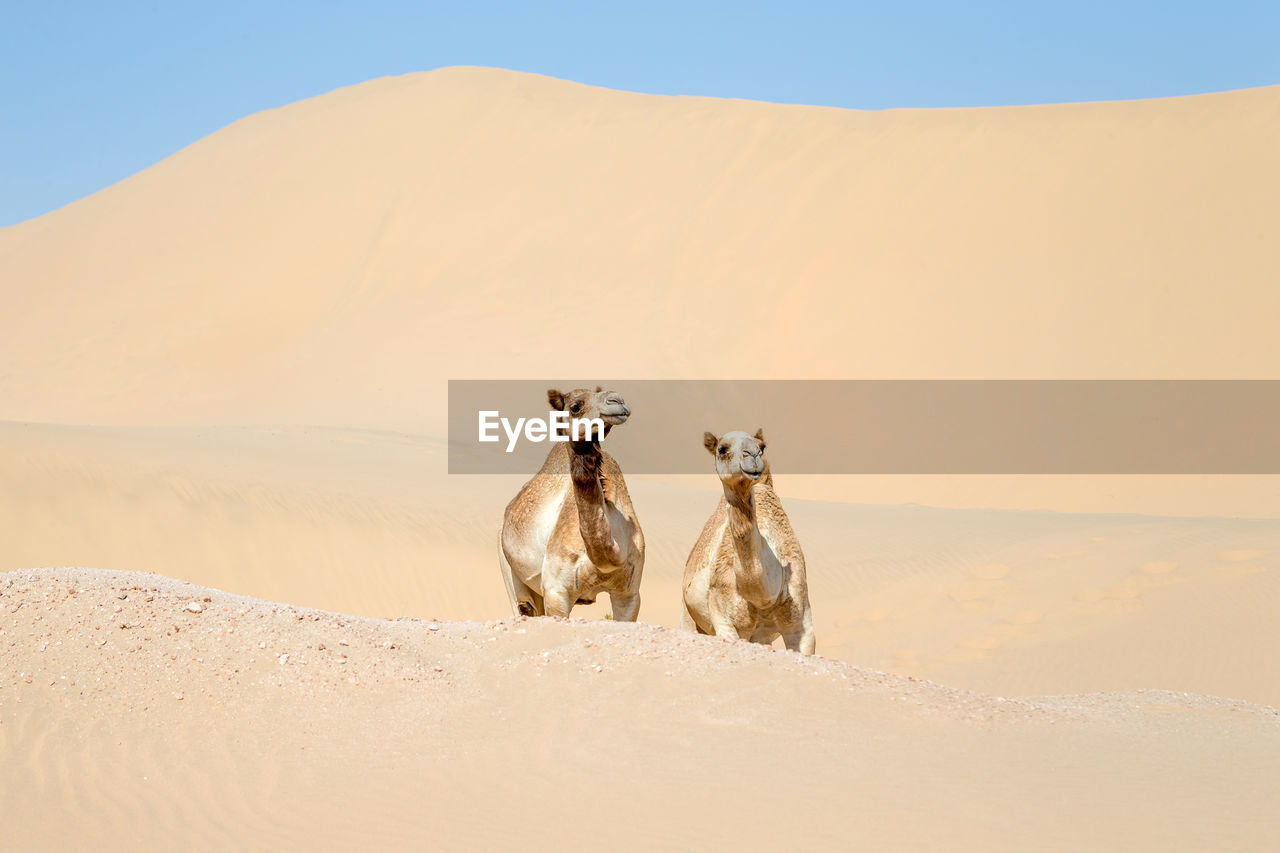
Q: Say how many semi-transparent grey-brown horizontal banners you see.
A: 1